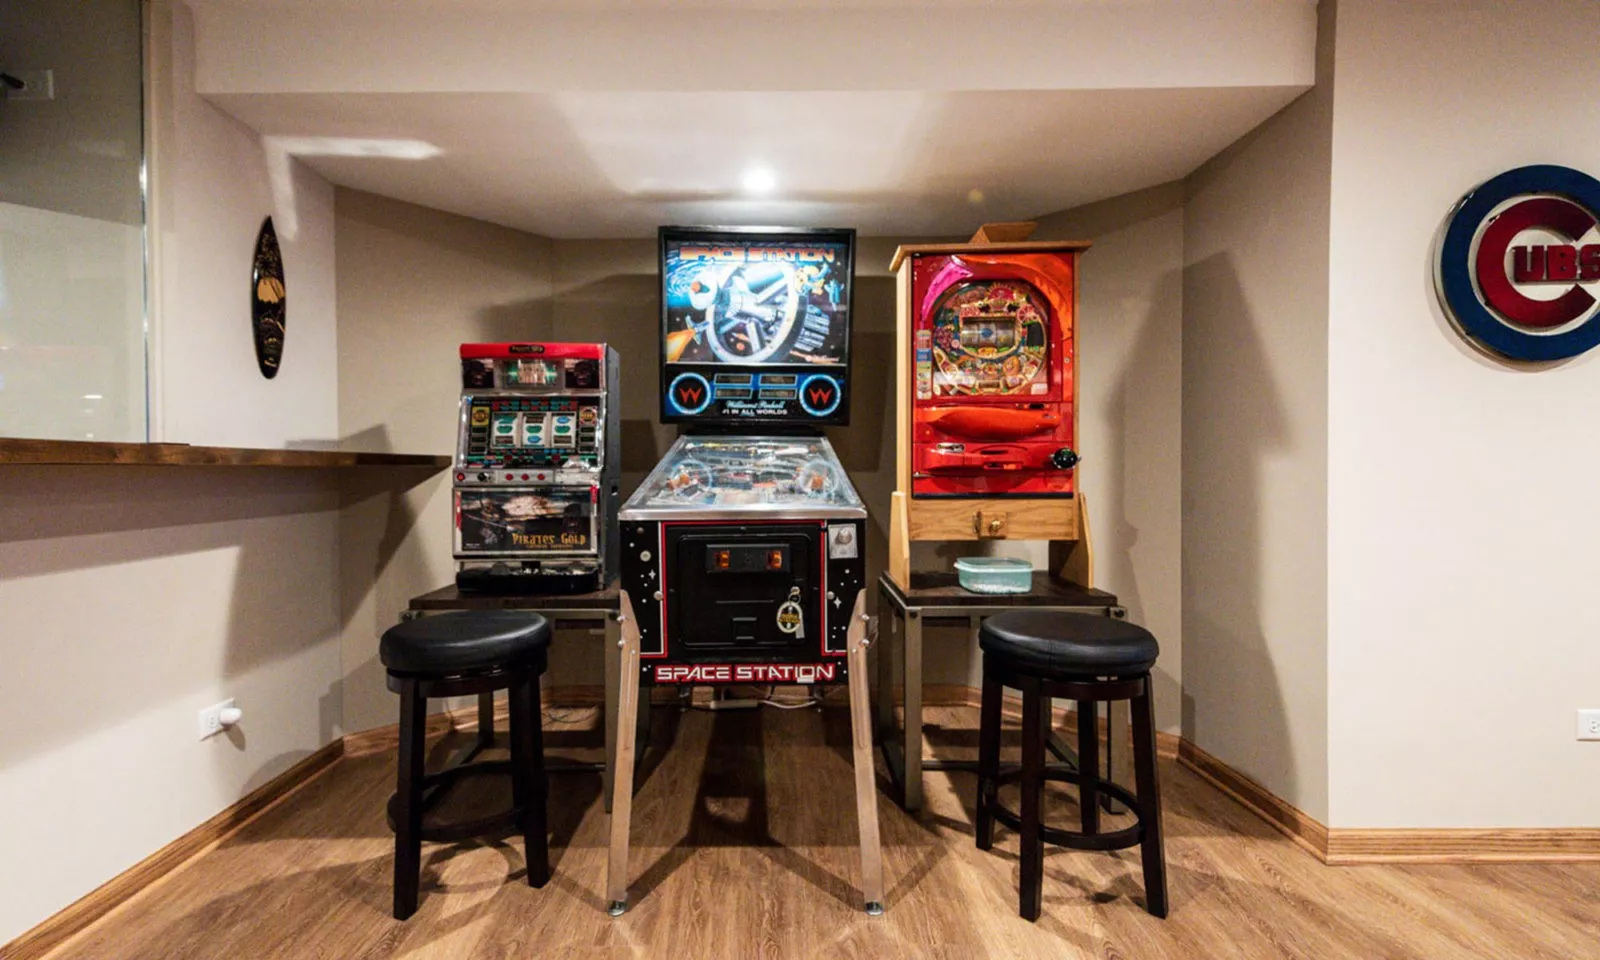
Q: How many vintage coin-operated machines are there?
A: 3